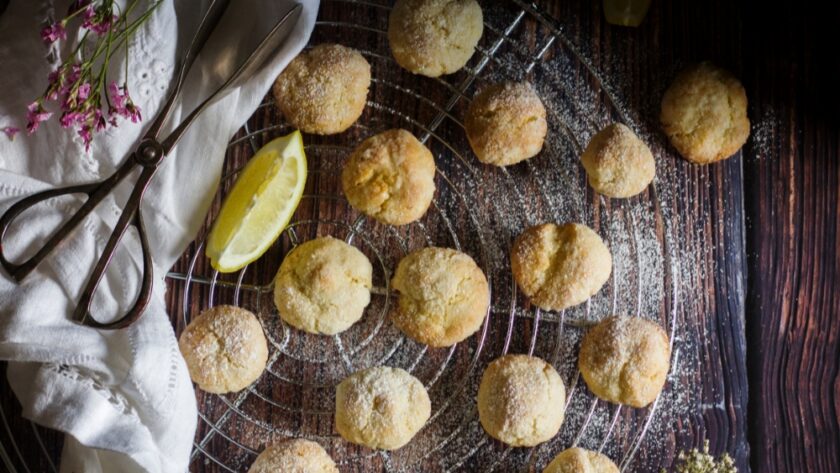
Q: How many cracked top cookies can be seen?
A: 15